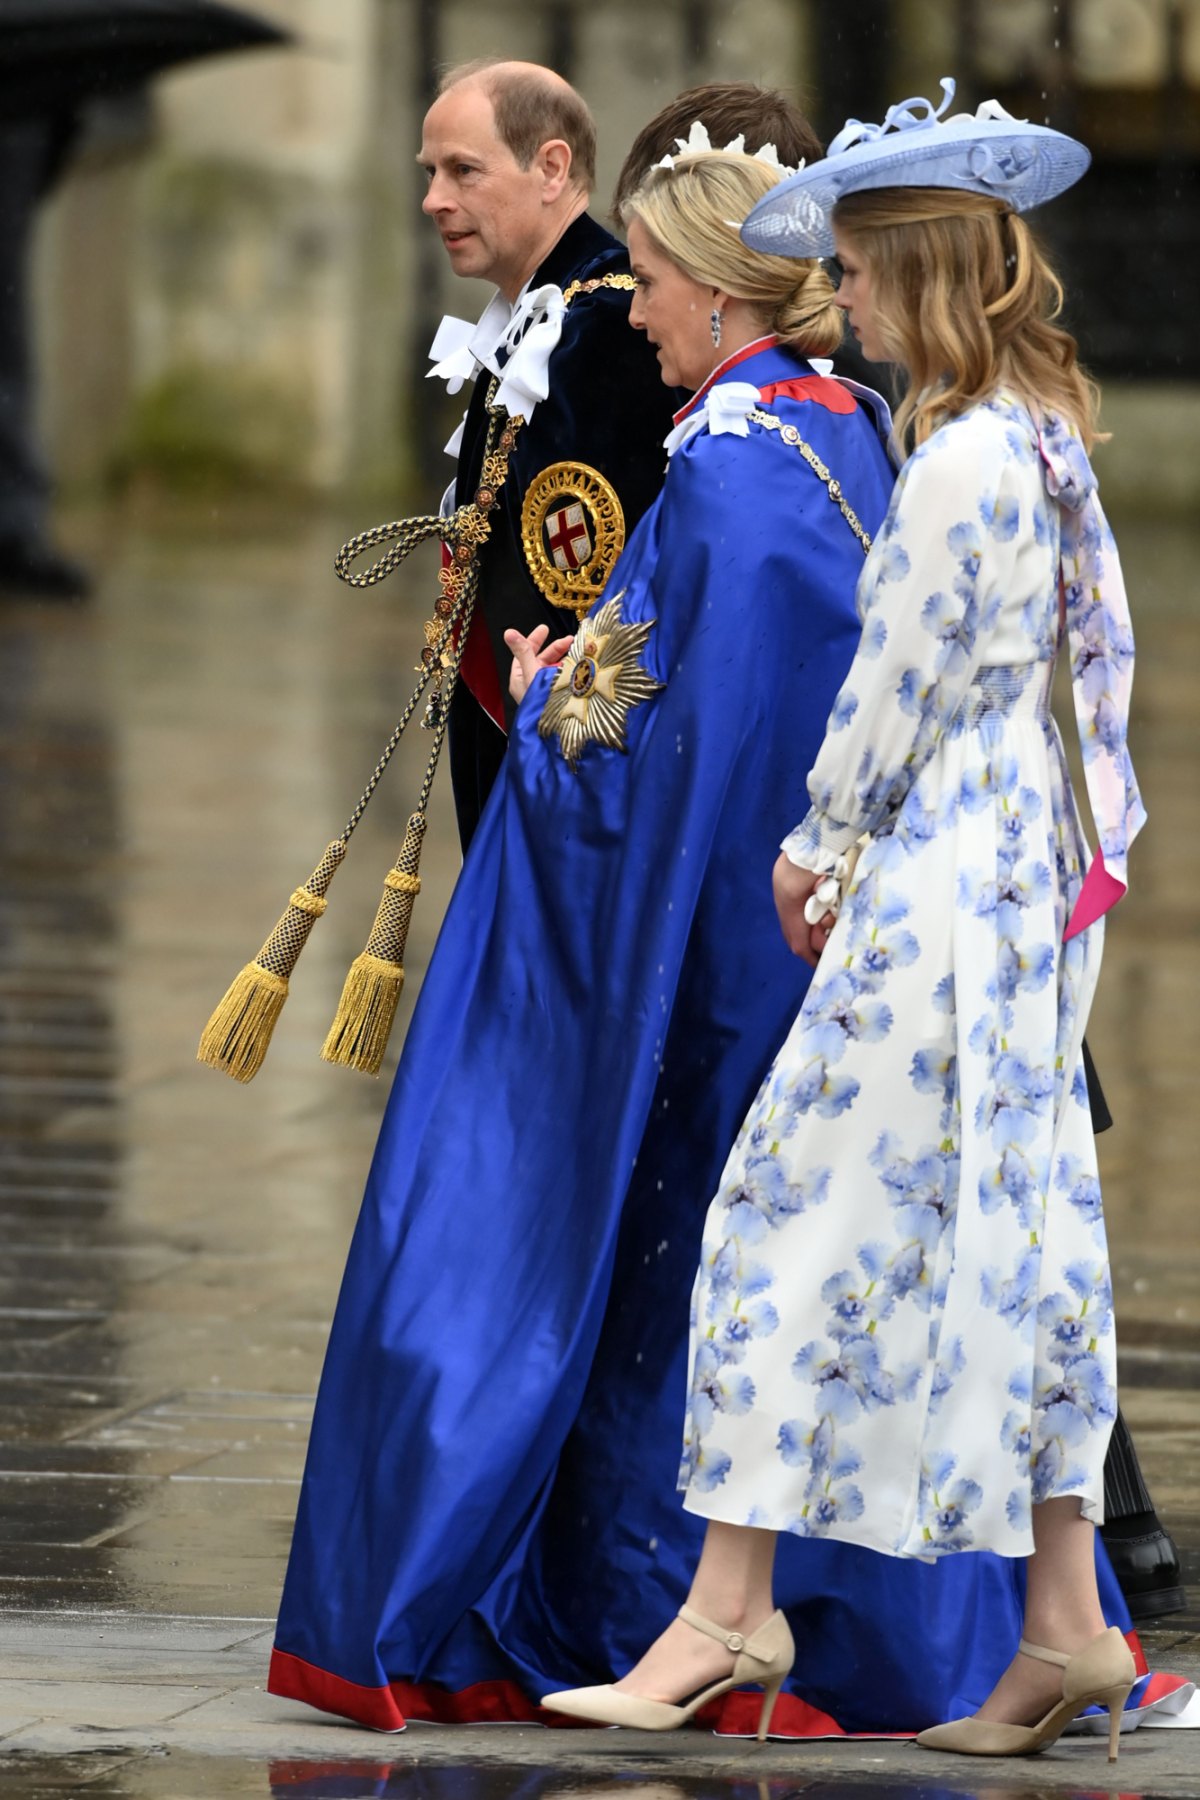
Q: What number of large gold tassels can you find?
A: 2